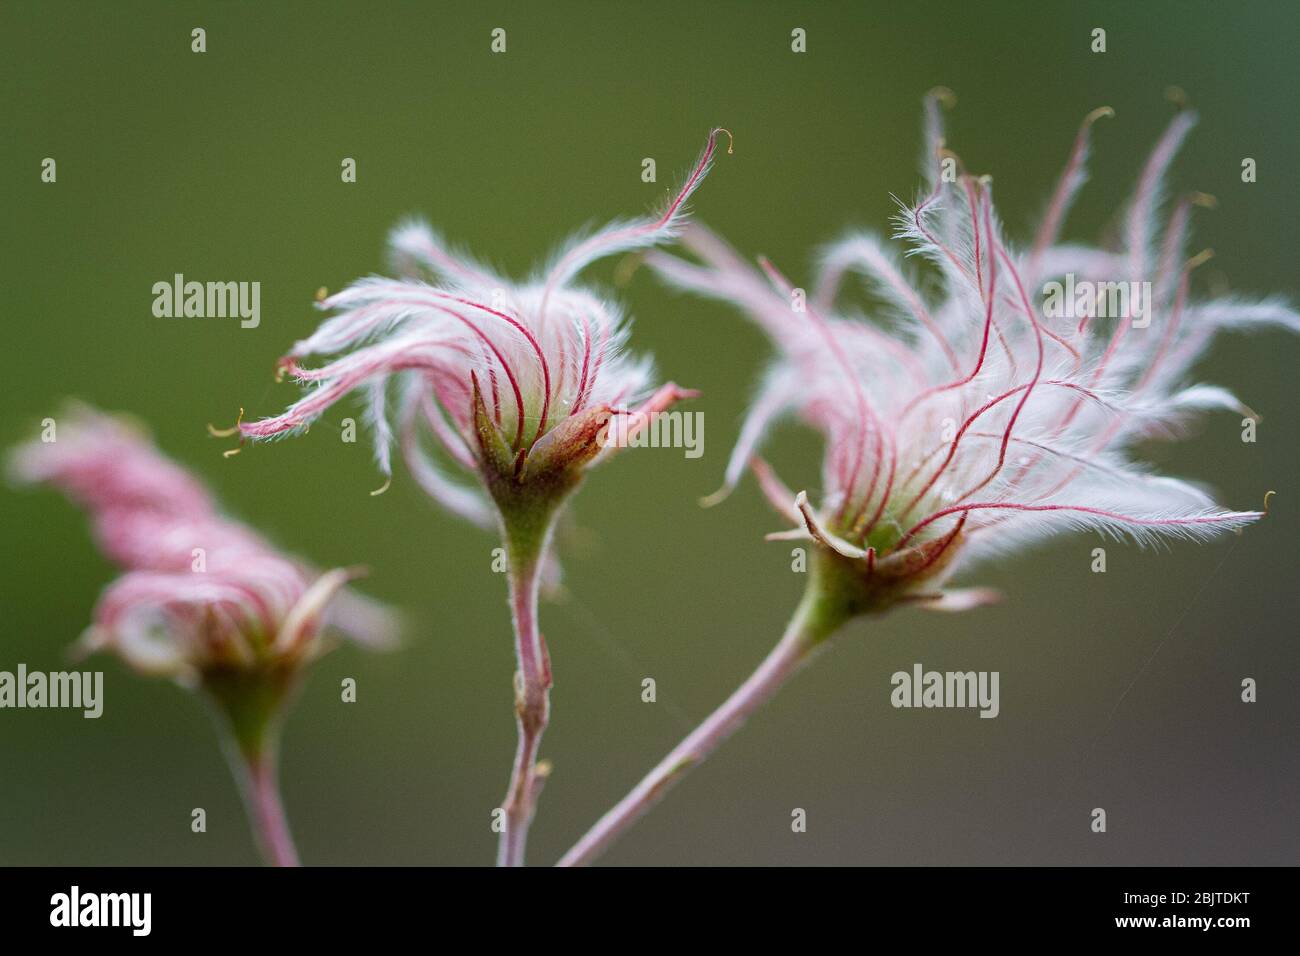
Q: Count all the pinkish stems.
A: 3